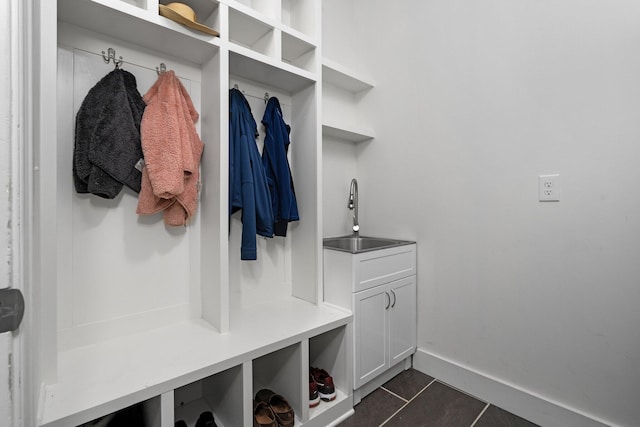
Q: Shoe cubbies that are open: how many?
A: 4